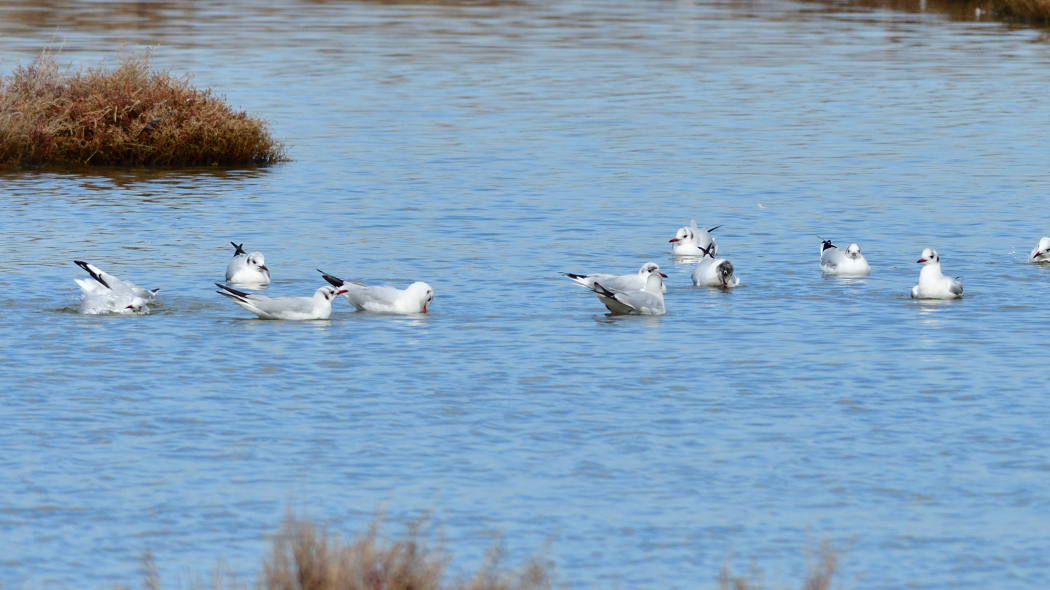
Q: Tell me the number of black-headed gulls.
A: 11